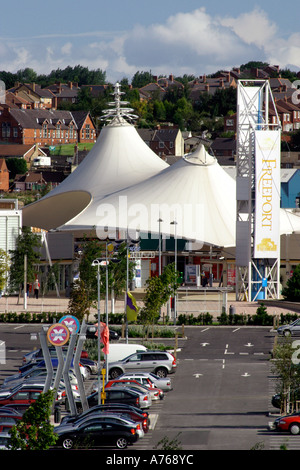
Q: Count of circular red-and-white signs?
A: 2